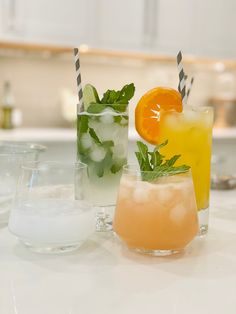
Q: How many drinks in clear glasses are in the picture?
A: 4